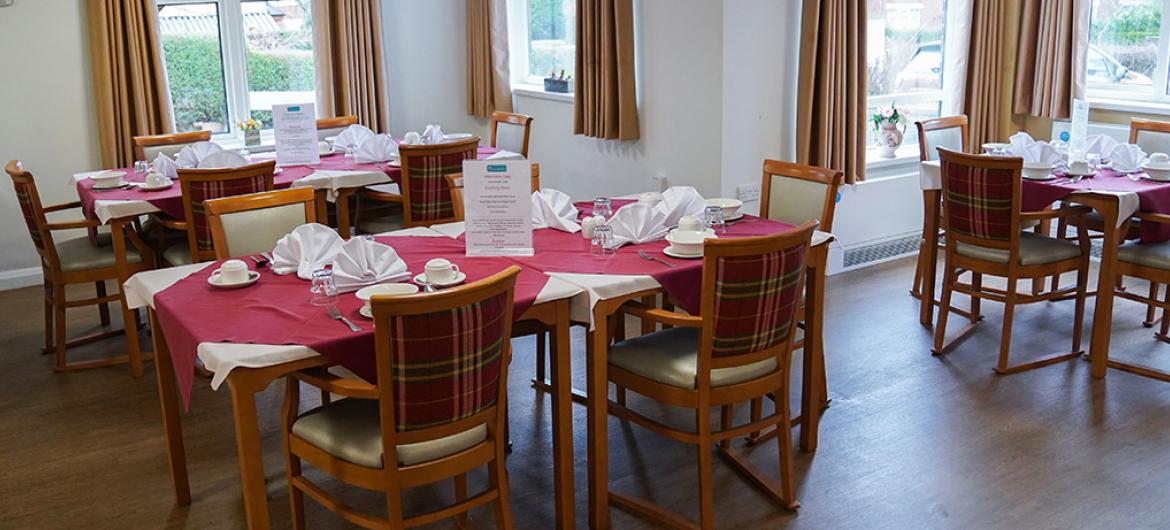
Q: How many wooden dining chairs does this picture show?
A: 15